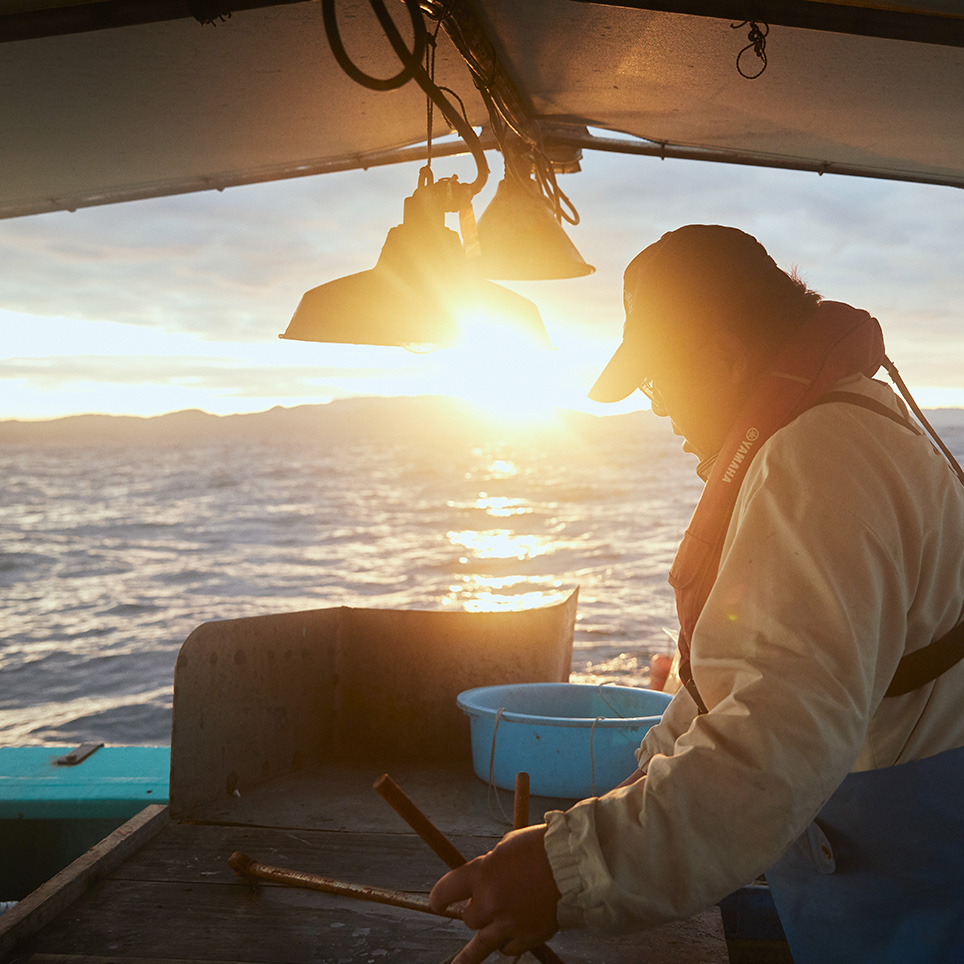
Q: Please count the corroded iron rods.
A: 3